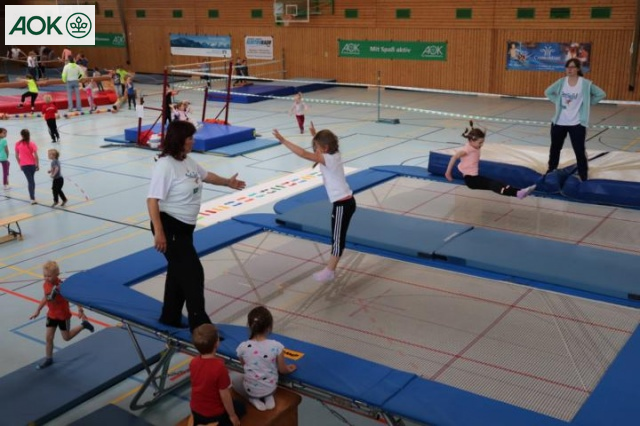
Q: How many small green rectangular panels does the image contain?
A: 11